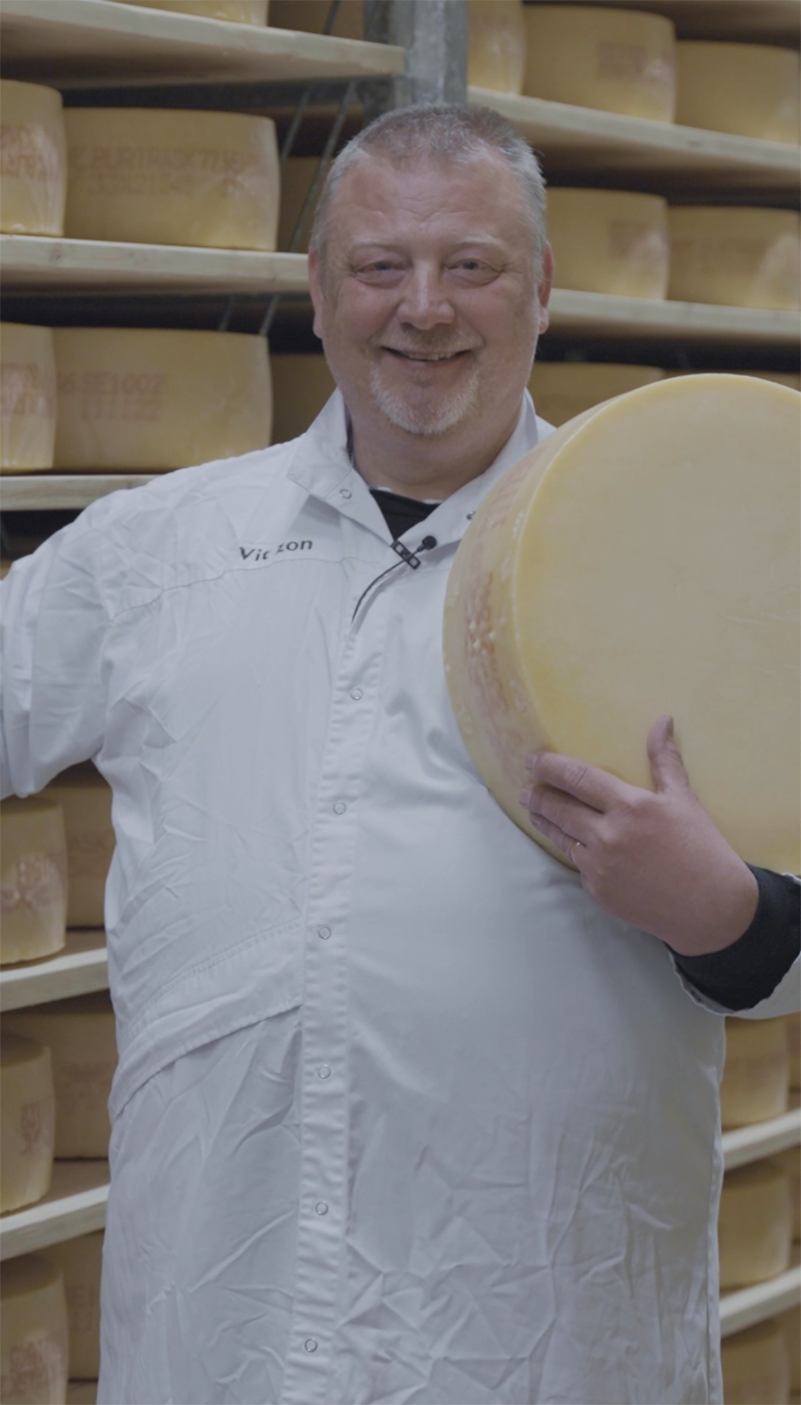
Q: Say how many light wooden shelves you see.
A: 9